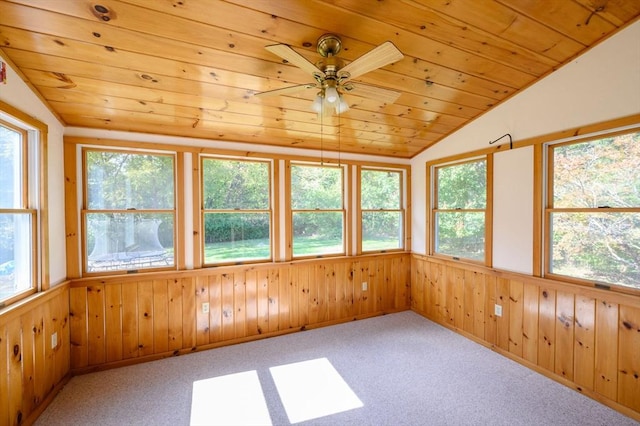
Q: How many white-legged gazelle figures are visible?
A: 0